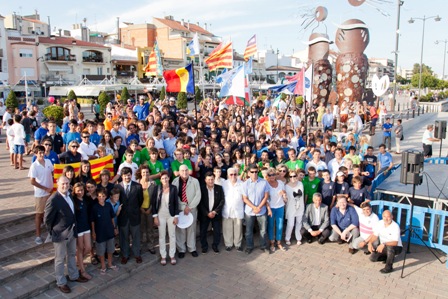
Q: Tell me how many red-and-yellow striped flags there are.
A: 4